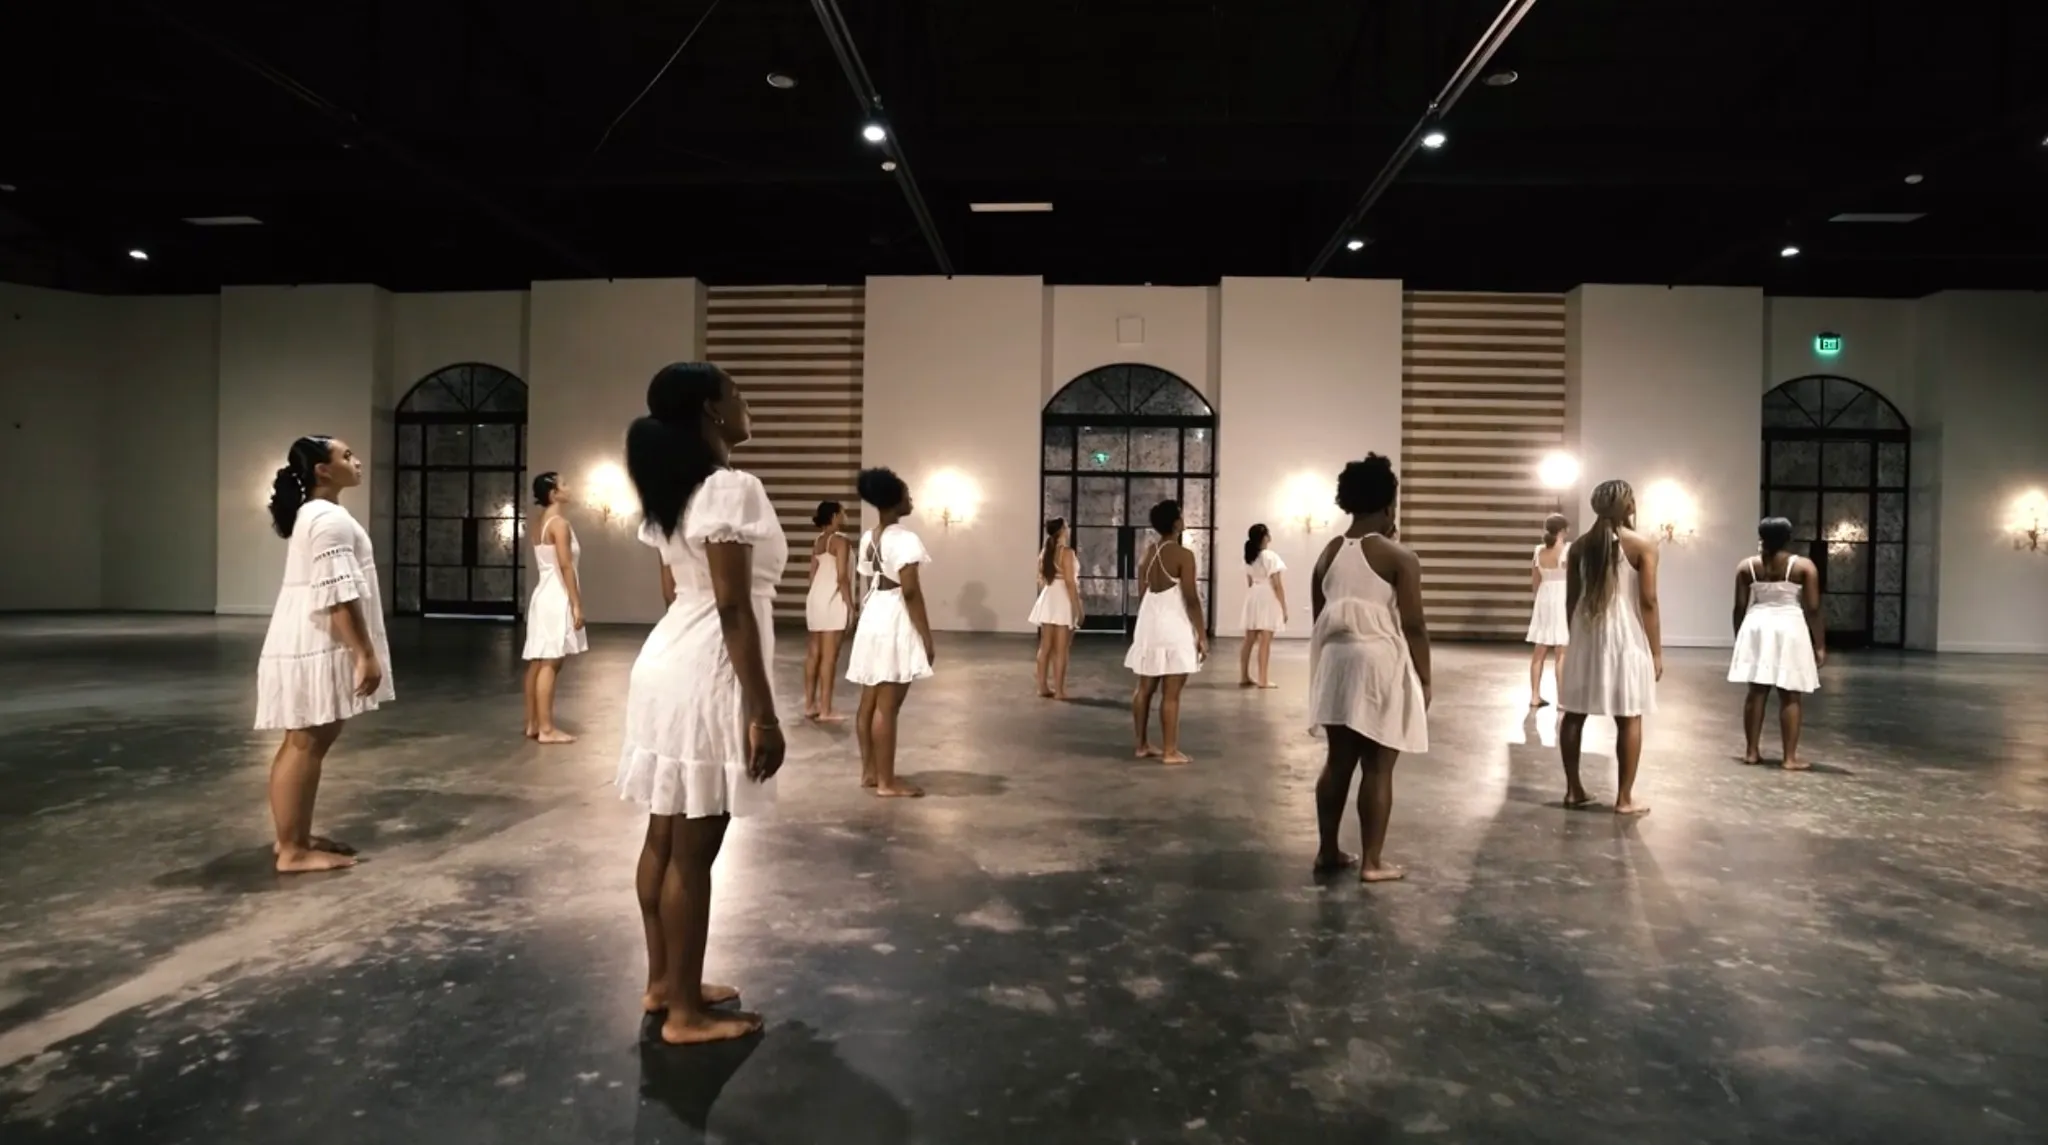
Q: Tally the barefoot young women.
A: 12